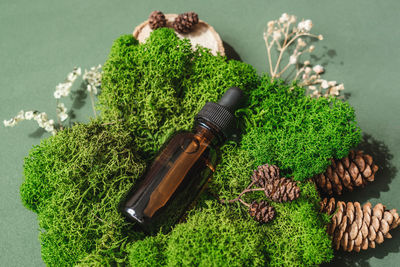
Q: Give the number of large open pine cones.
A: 2